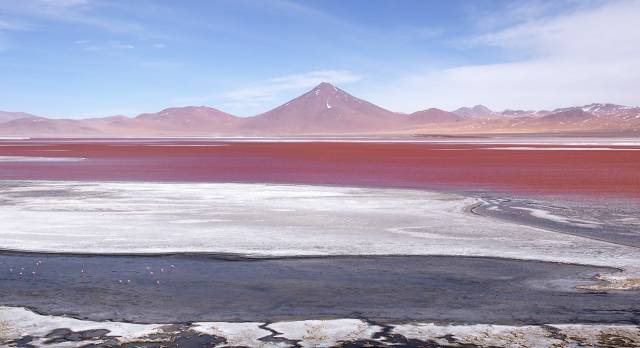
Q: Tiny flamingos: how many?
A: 14